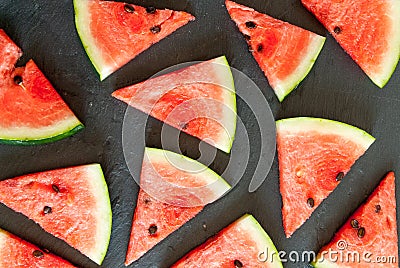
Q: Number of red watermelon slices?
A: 11